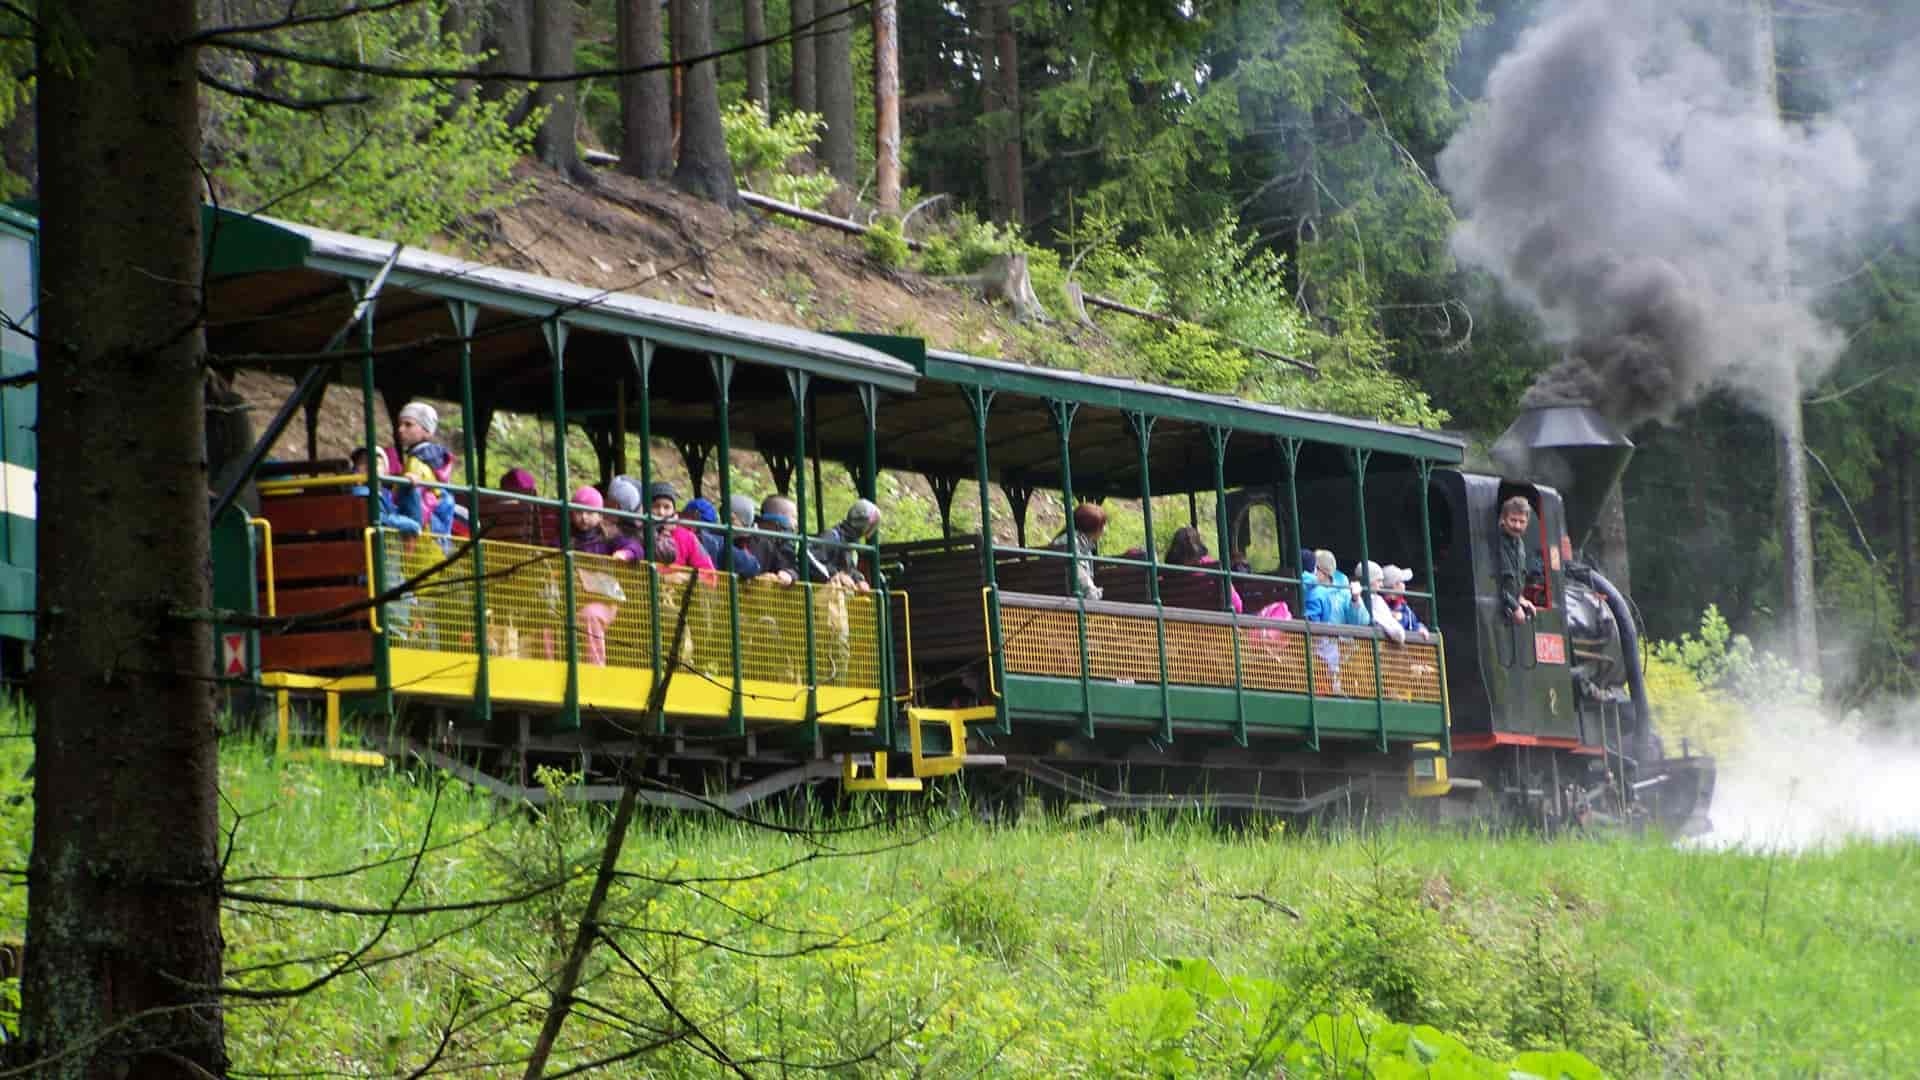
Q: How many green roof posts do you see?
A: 14